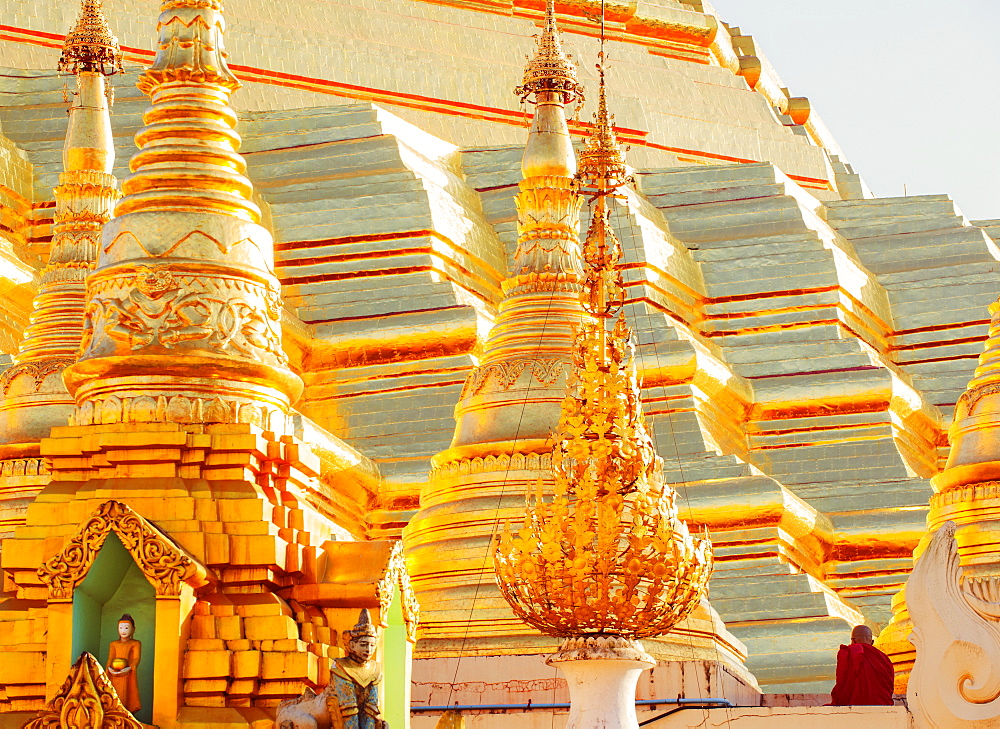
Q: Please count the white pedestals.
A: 1